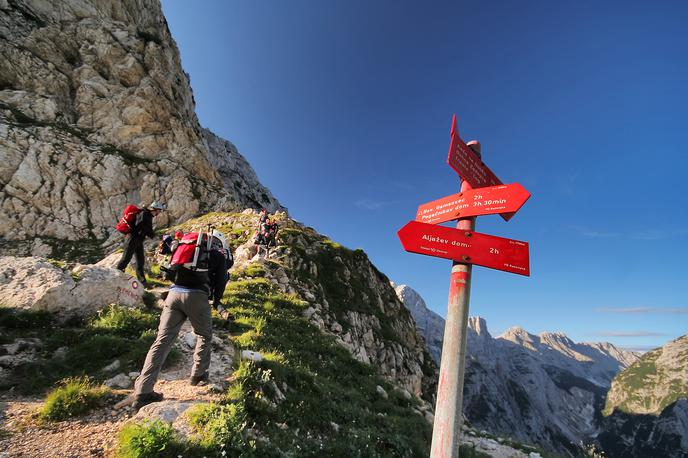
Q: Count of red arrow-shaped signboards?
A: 3